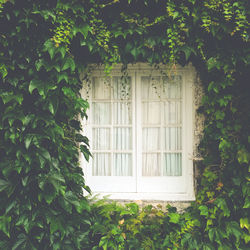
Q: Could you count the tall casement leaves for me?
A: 2